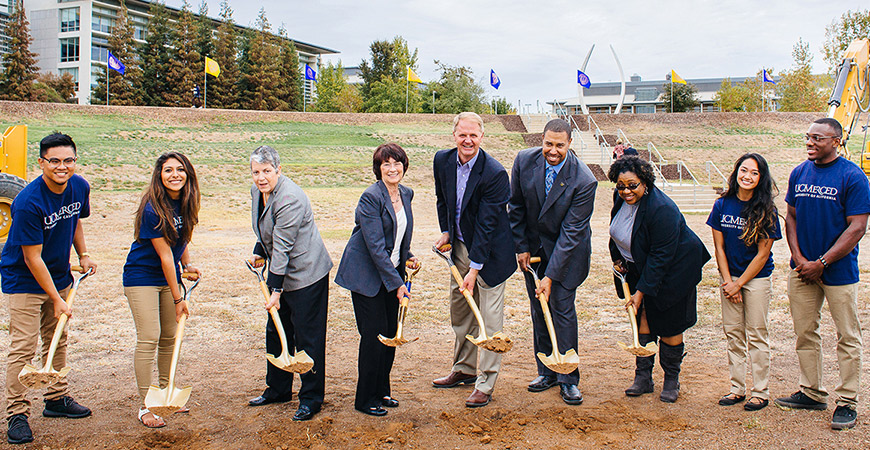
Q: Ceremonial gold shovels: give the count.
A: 7